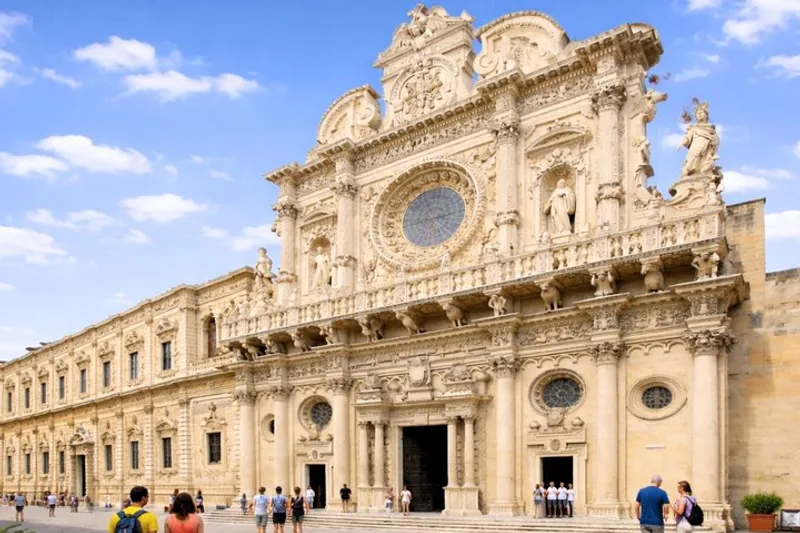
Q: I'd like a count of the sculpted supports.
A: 13